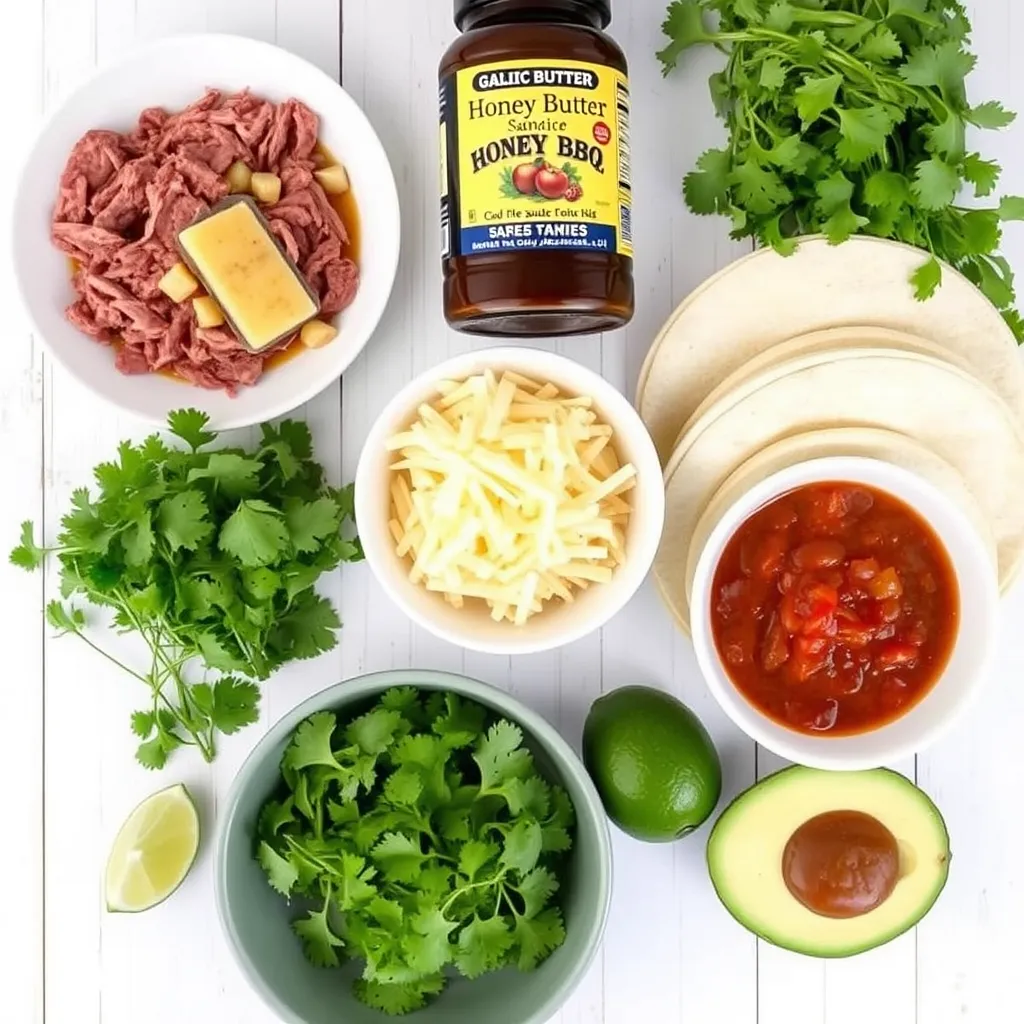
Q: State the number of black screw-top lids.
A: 1